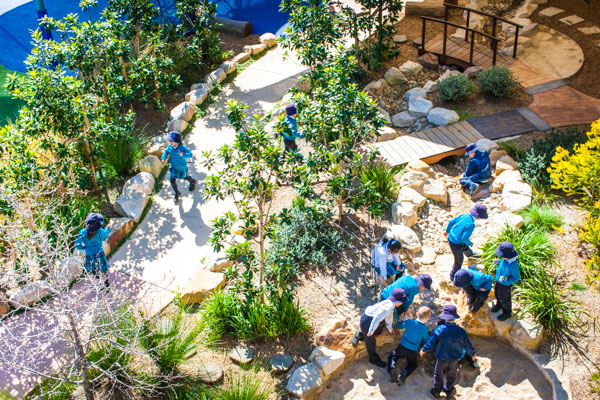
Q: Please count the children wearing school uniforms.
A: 12